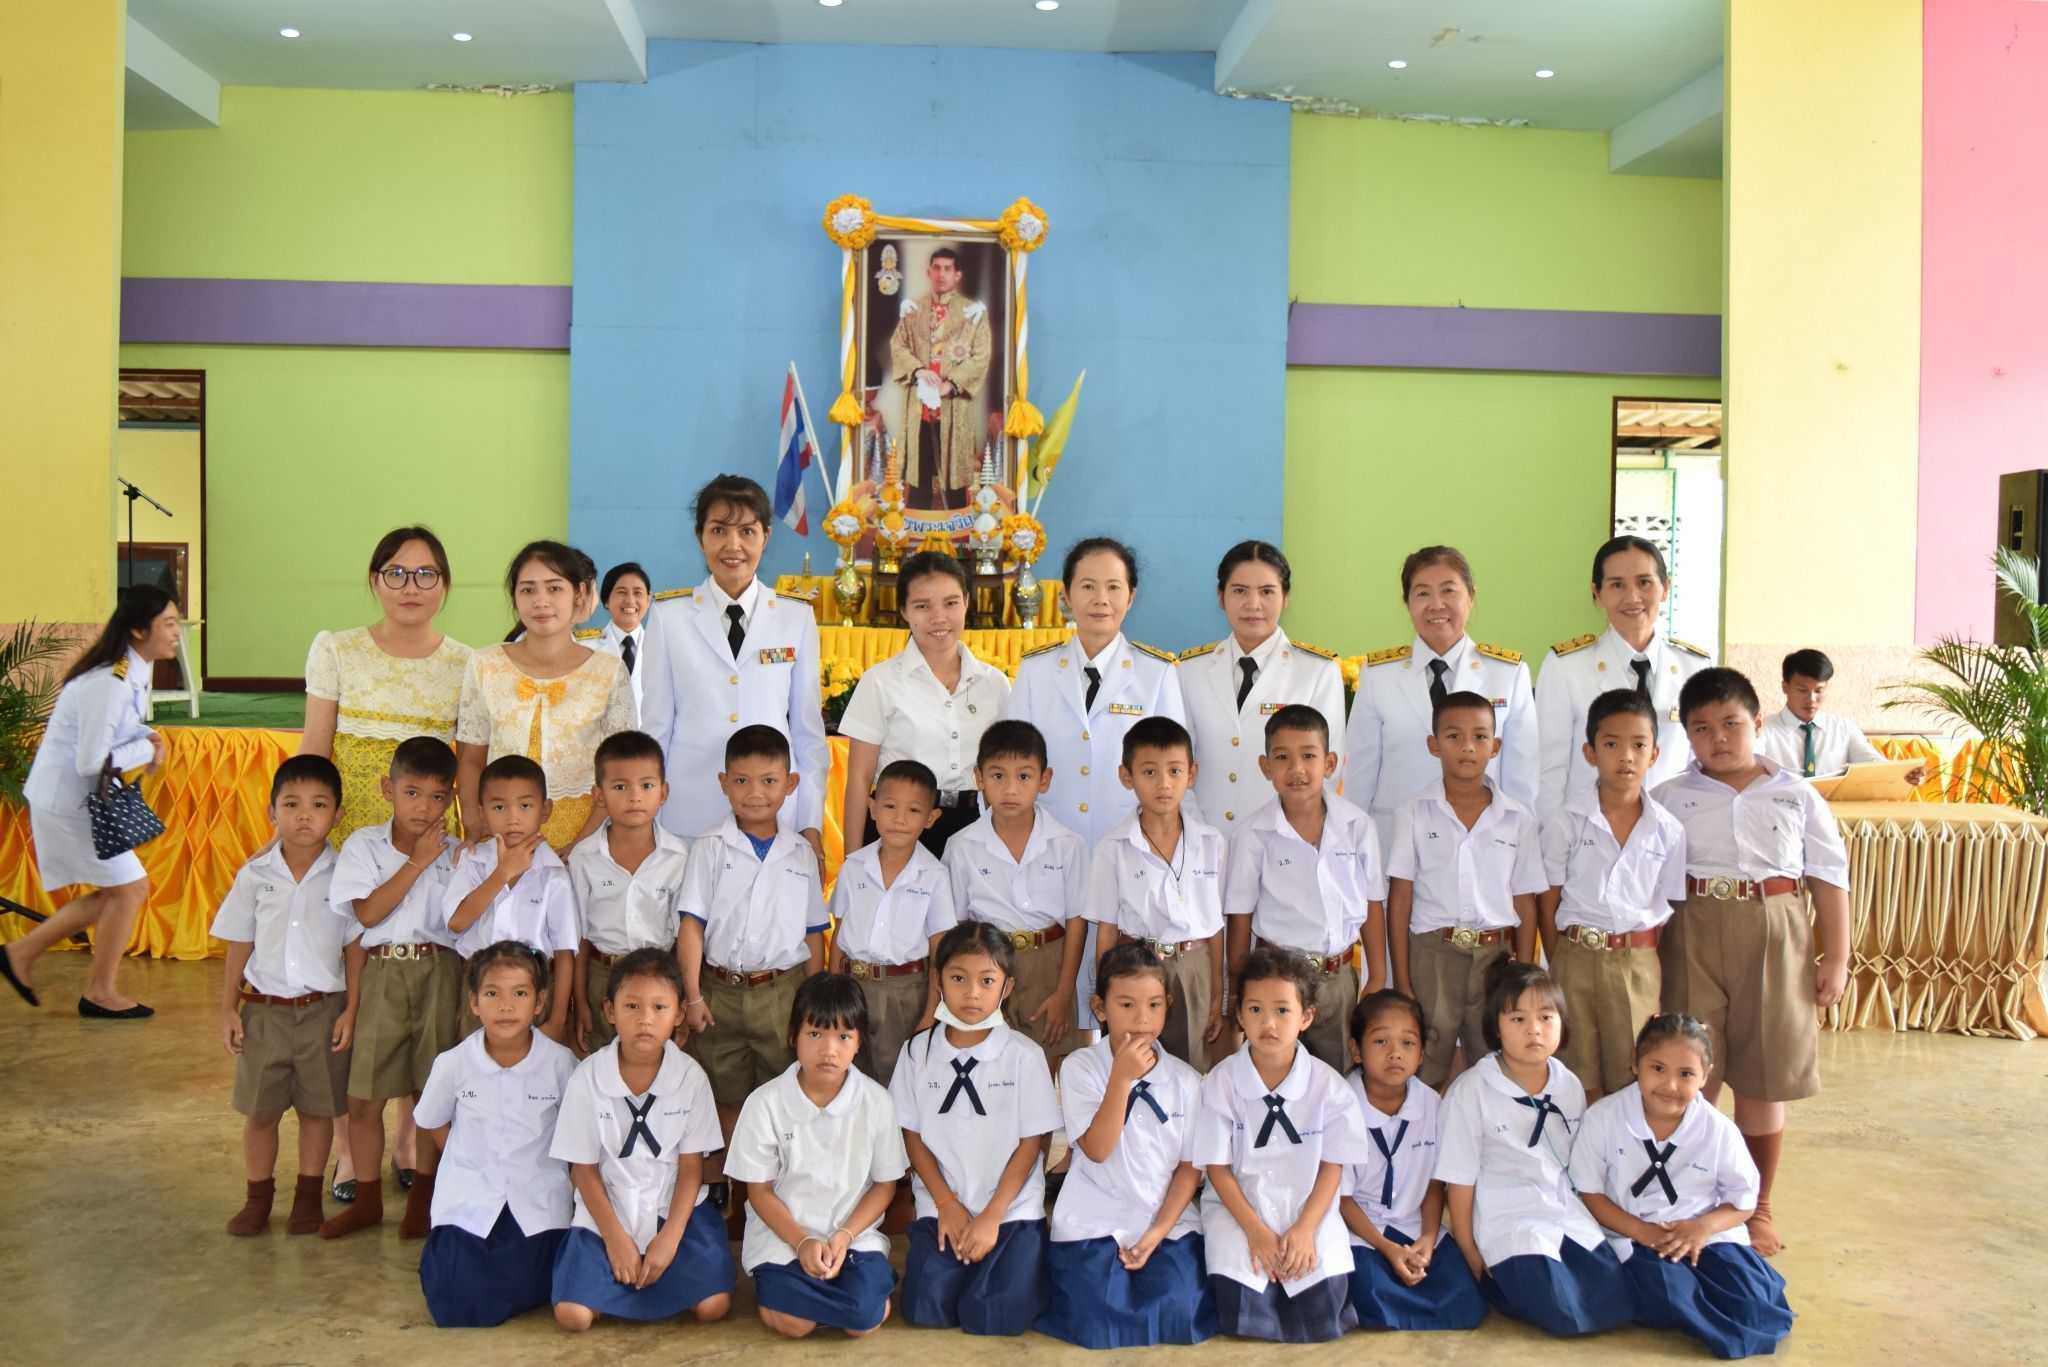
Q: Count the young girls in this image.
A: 9